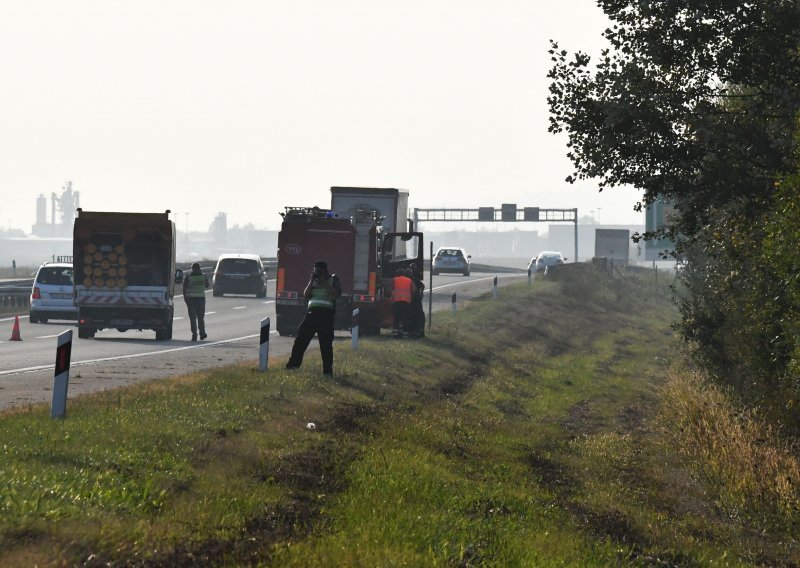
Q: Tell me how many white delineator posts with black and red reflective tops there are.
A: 6